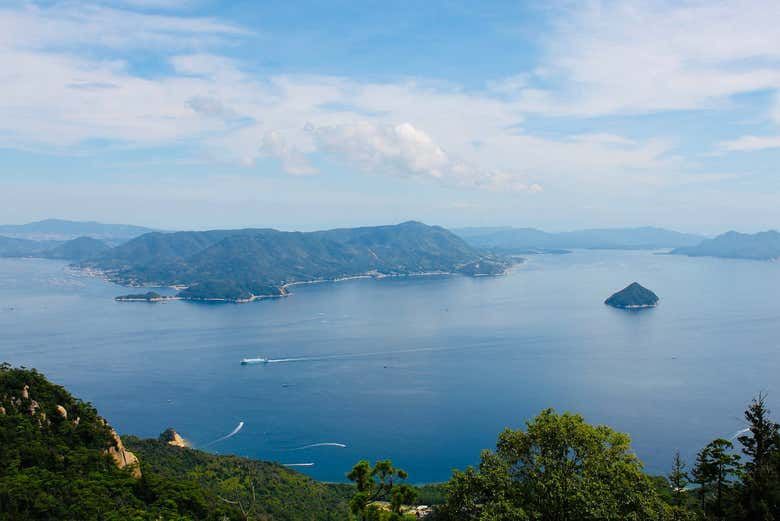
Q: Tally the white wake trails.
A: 5